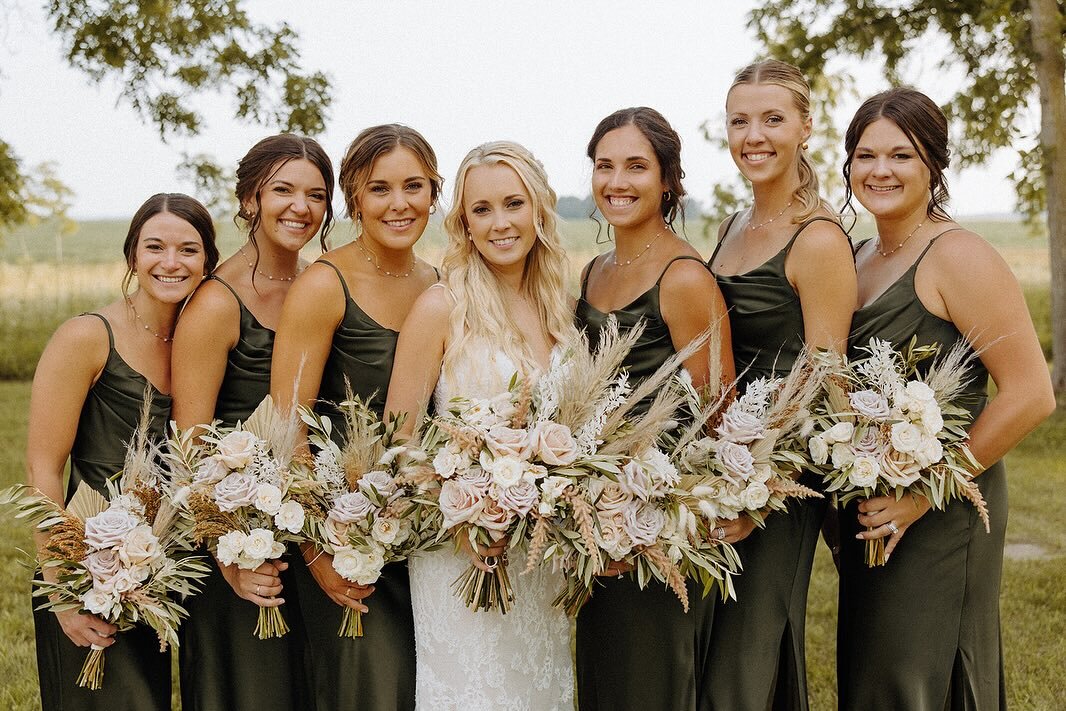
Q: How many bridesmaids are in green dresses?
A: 6